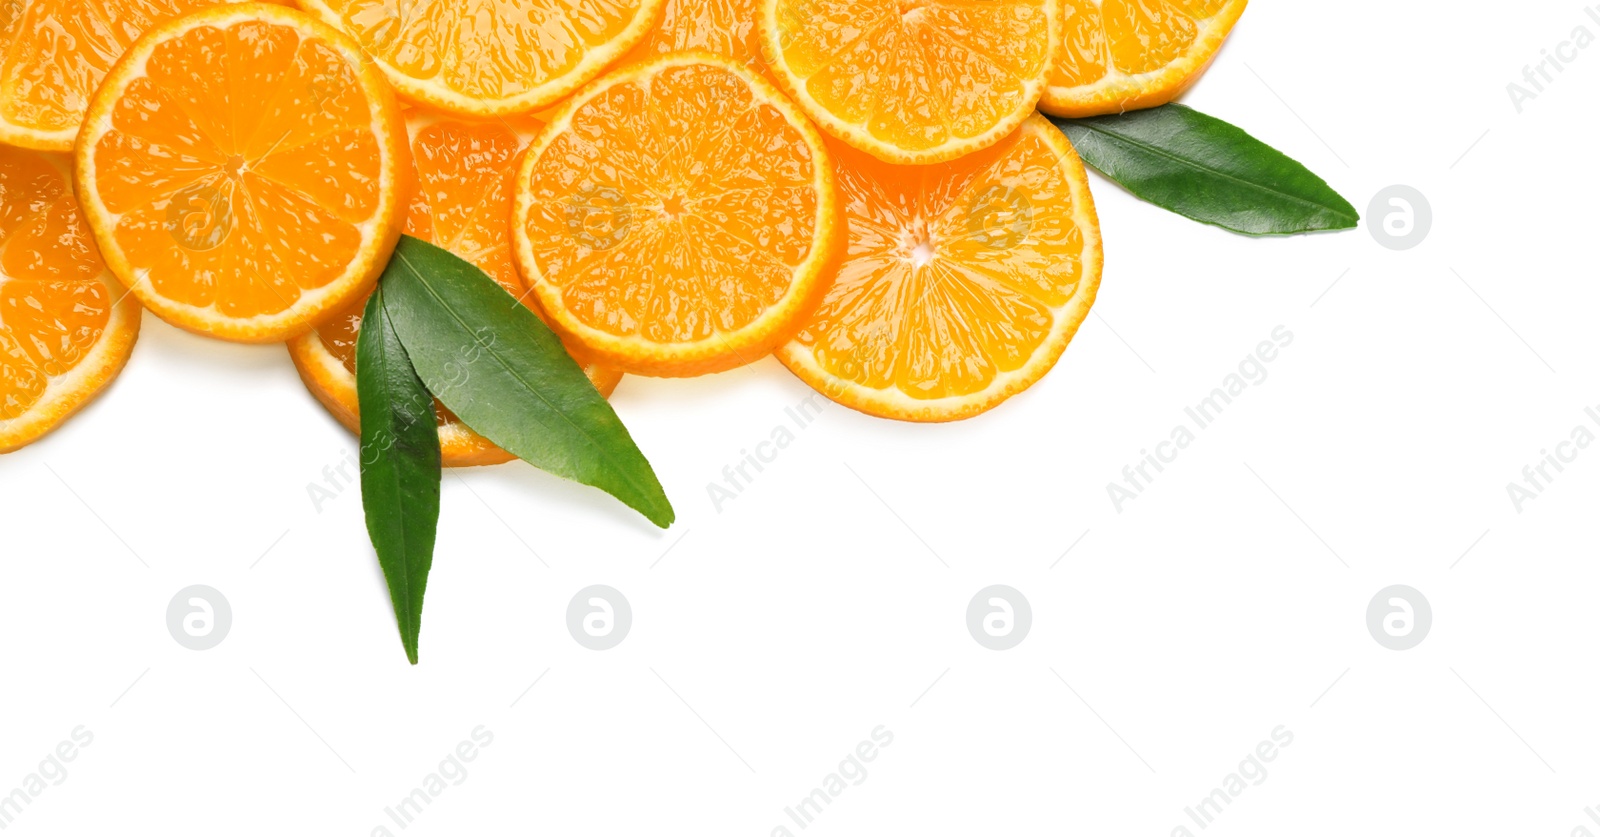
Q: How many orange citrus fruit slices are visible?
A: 10